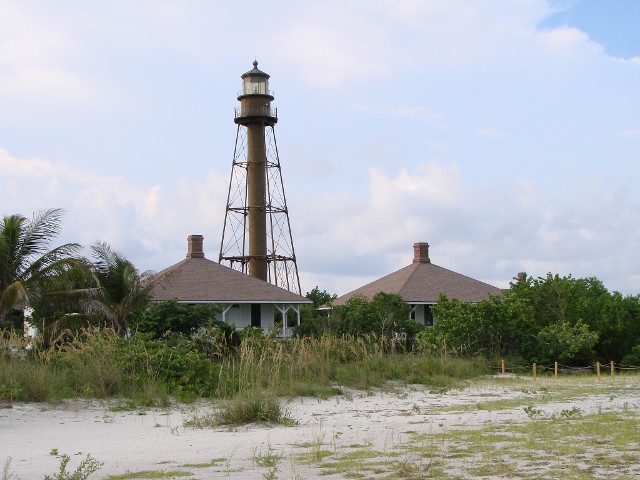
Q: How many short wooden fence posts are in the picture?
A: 5